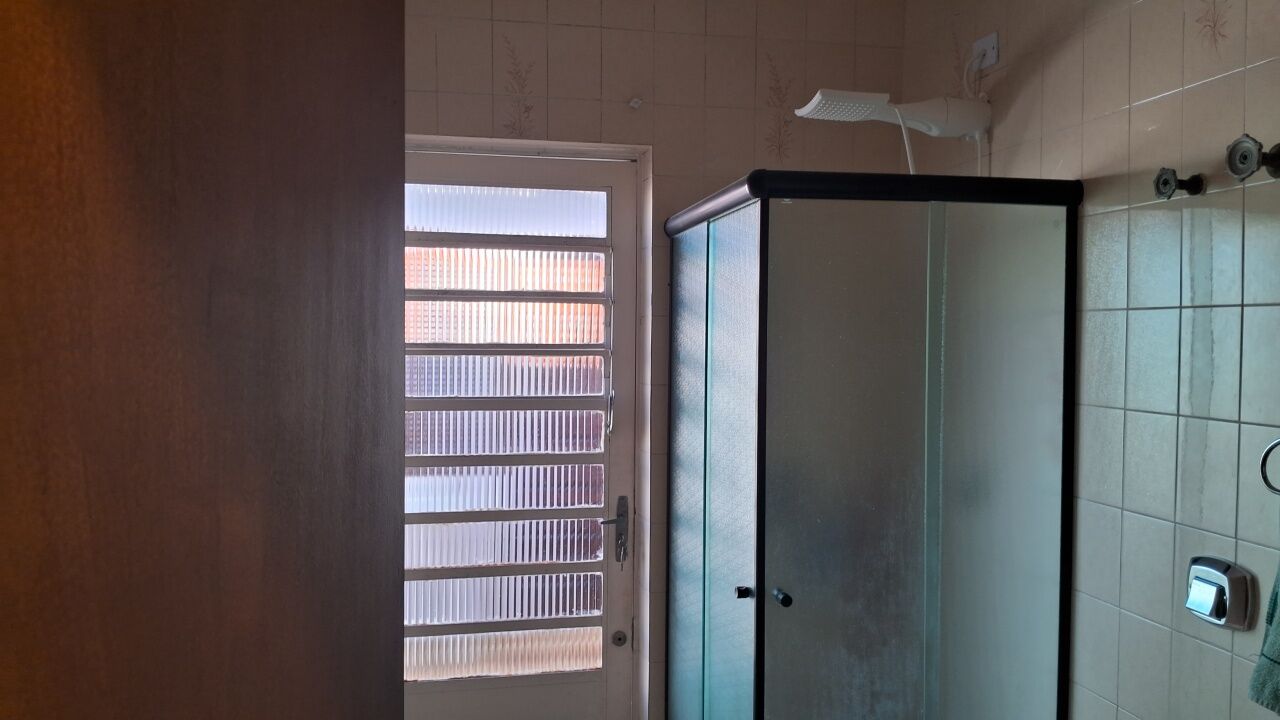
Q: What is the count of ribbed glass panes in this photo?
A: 9